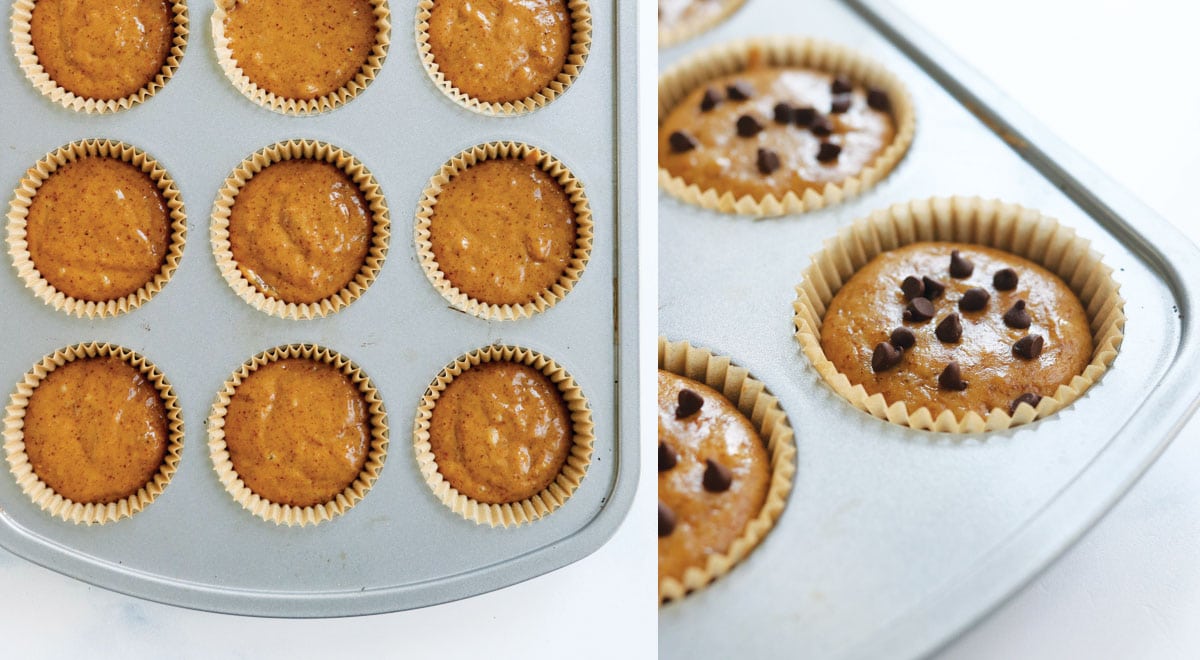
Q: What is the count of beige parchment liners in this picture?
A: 13